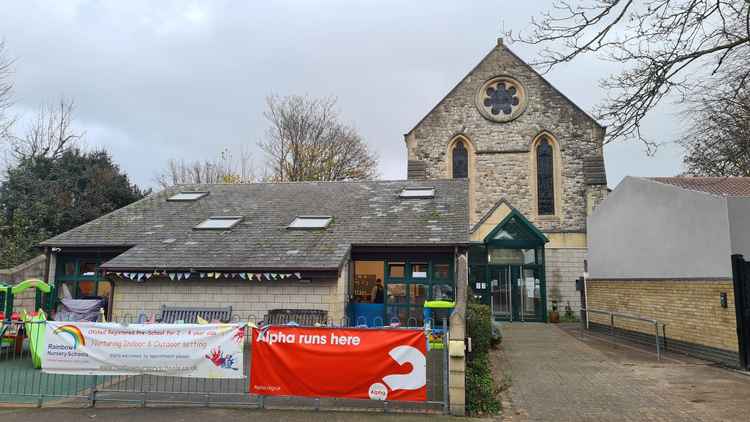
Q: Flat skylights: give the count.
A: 4